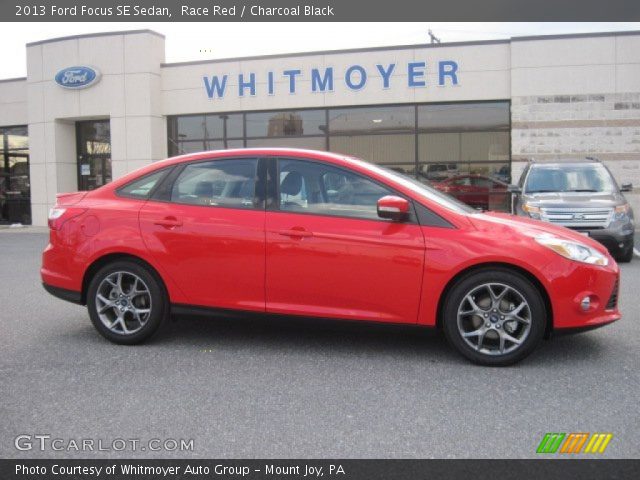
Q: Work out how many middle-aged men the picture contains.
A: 0